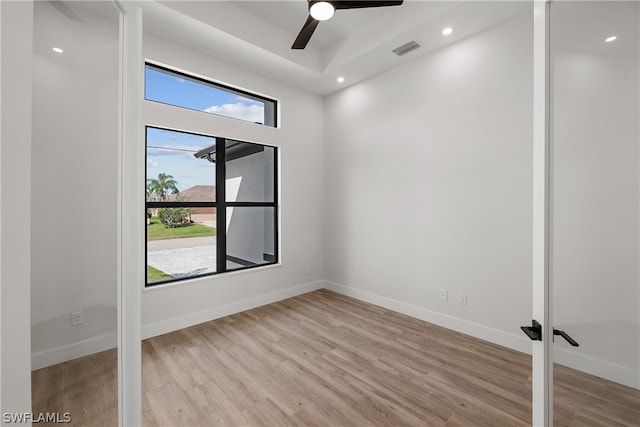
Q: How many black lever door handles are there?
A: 2